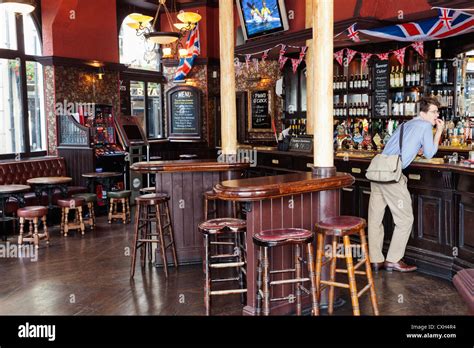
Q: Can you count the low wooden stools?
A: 4